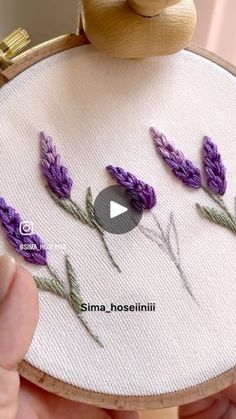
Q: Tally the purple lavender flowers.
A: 5